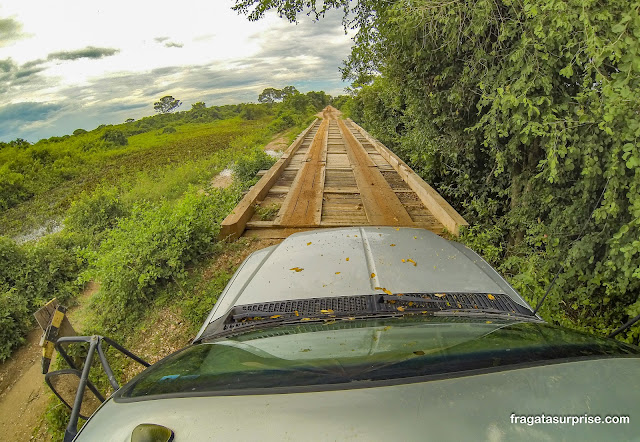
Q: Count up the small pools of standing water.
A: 3